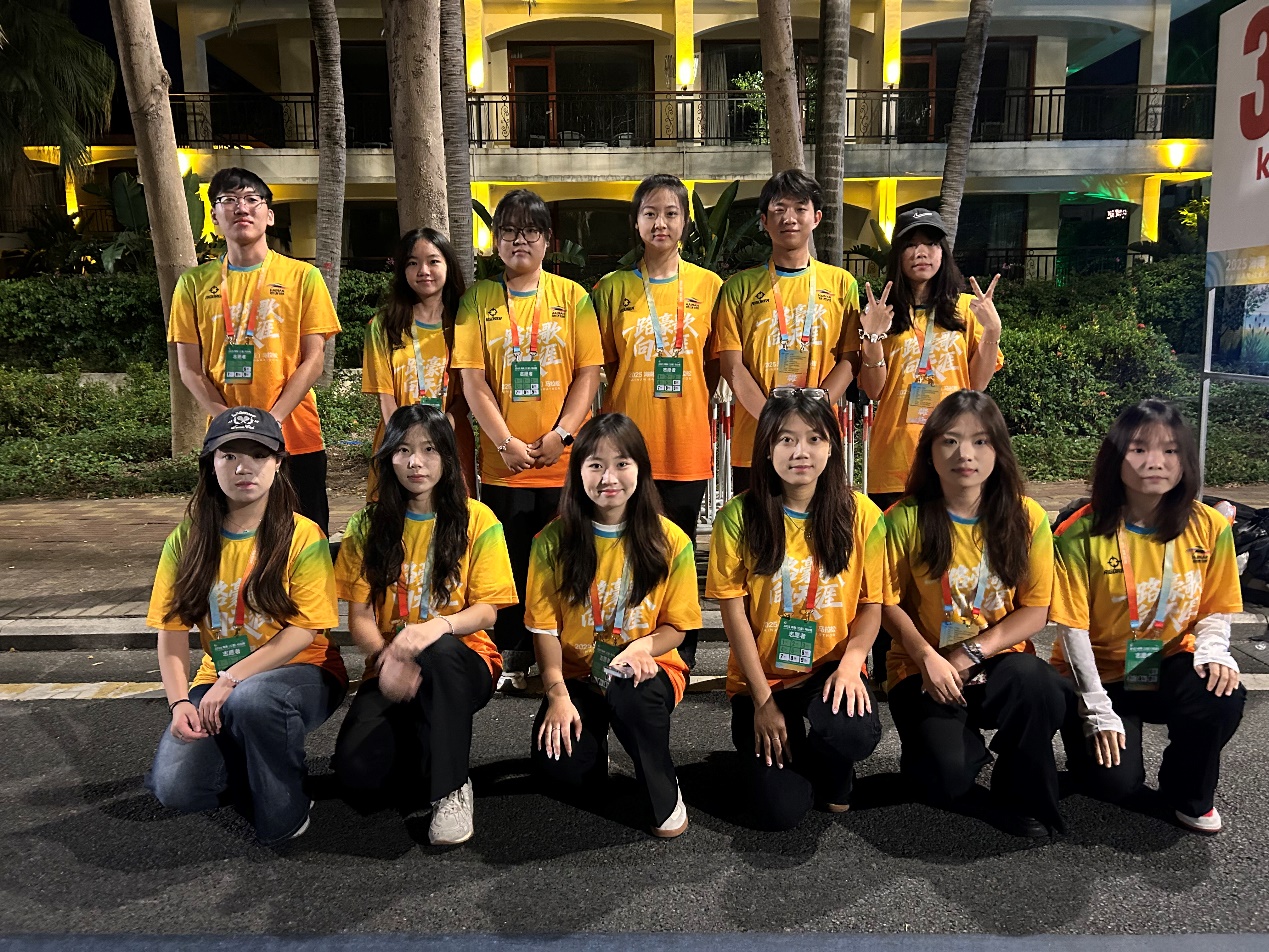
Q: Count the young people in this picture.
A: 12